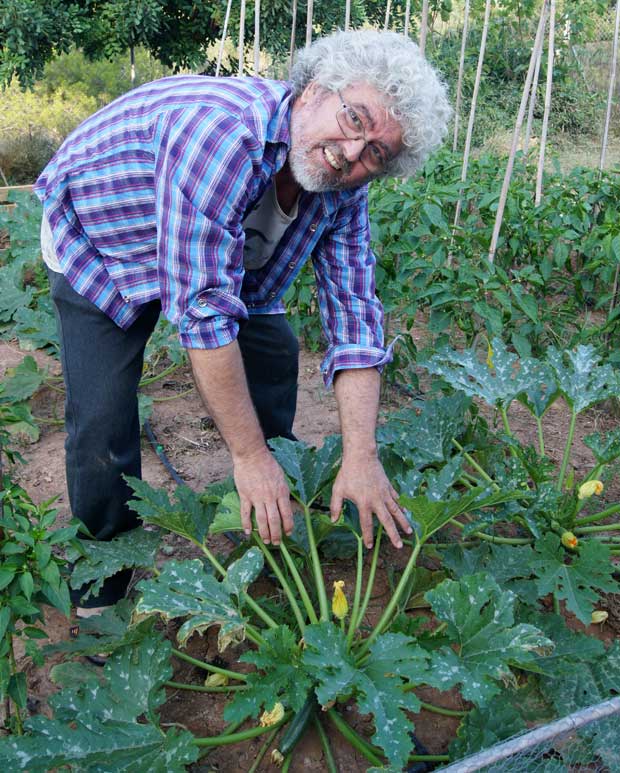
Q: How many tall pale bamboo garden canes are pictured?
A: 15